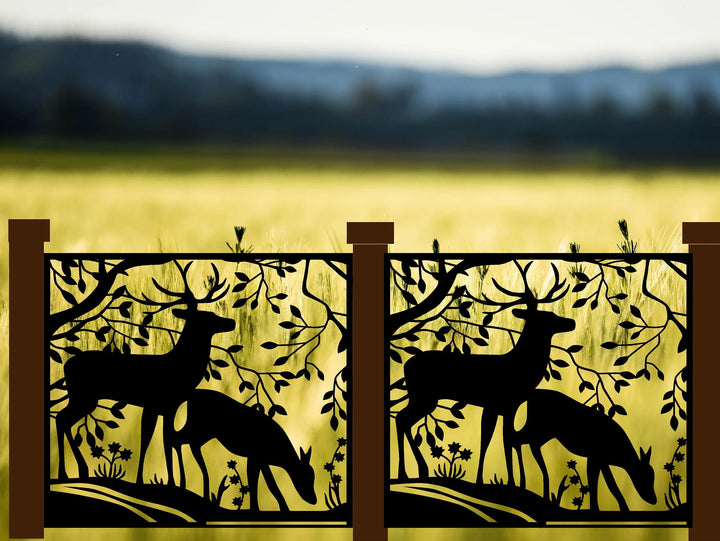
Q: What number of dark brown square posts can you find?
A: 3